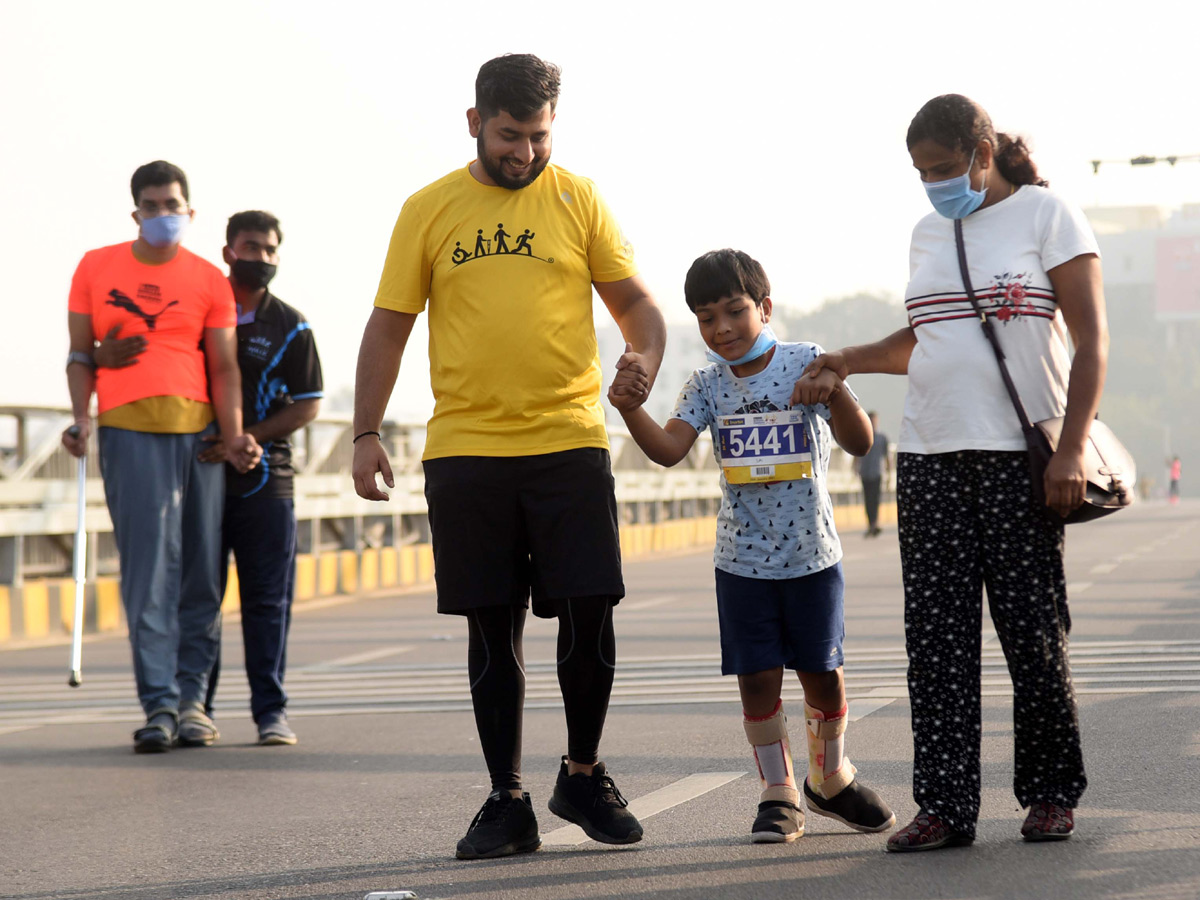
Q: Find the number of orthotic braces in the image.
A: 2